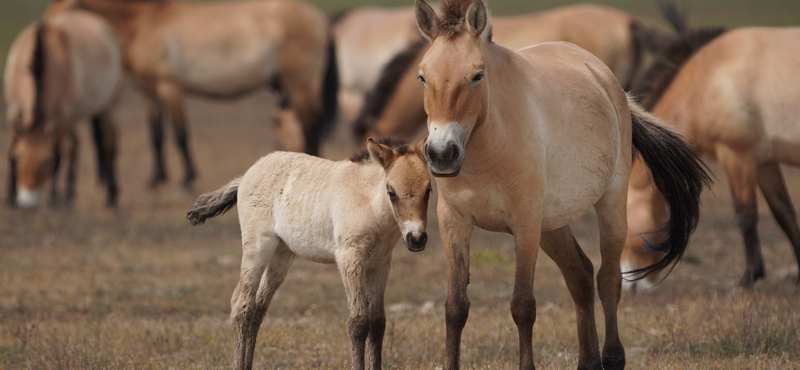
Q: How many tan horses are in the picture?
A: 7